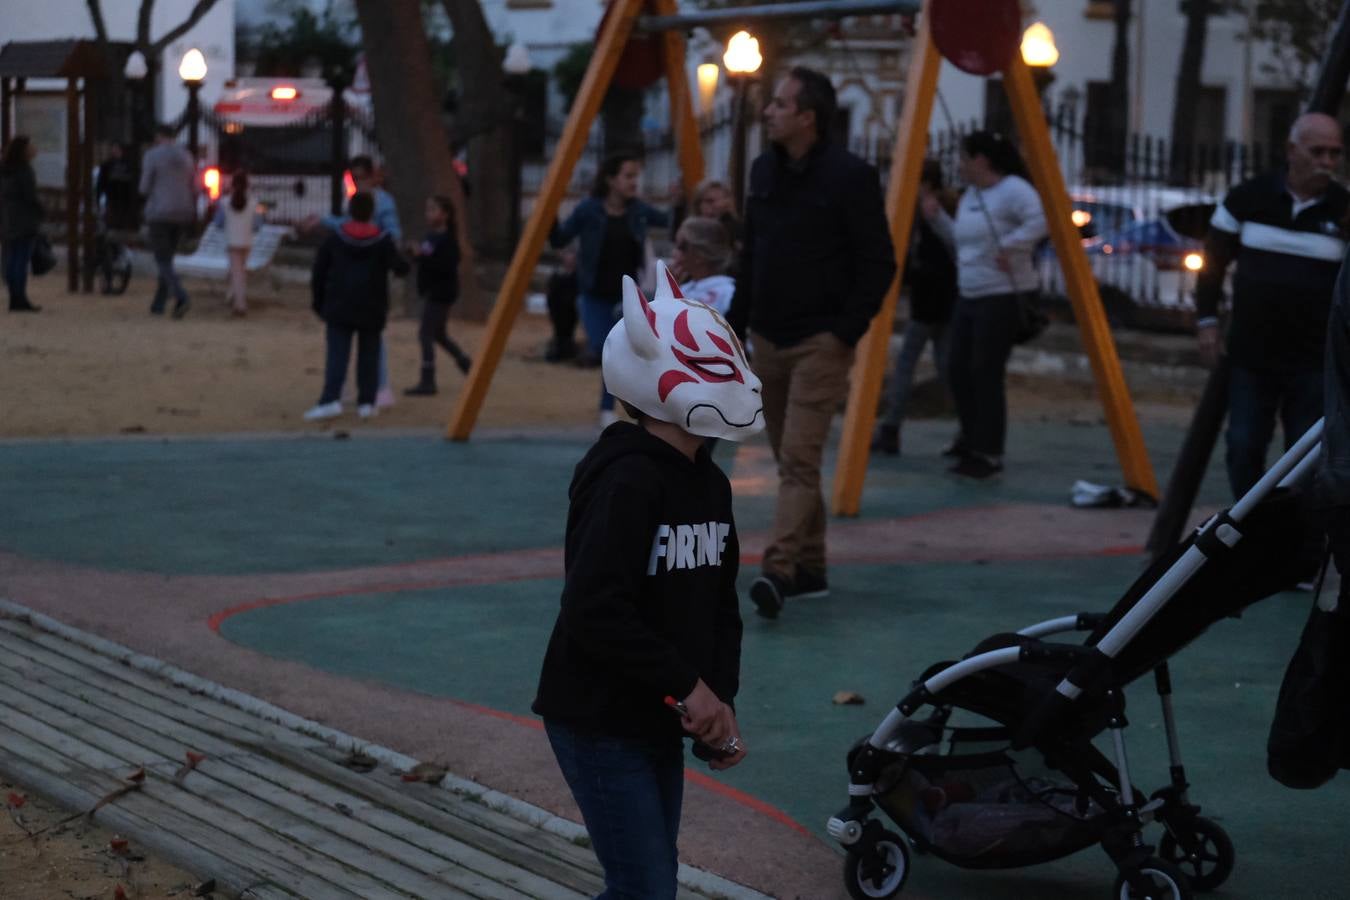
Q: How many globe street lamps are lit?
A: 3